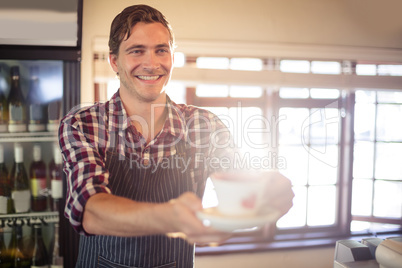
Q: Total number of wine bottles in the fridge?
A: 12